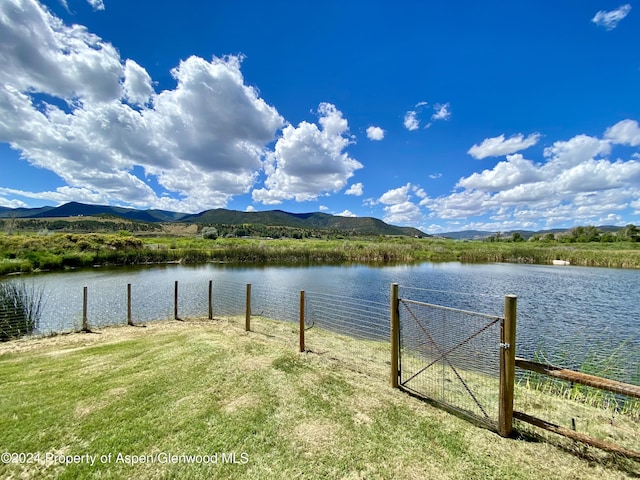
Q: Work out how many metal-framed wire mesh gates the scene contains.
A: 1